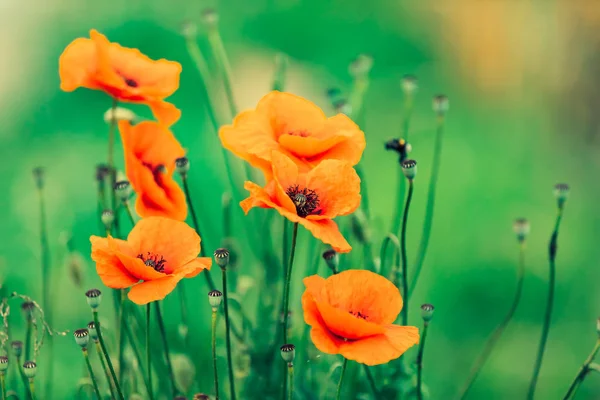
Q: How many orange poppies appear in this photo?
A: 6